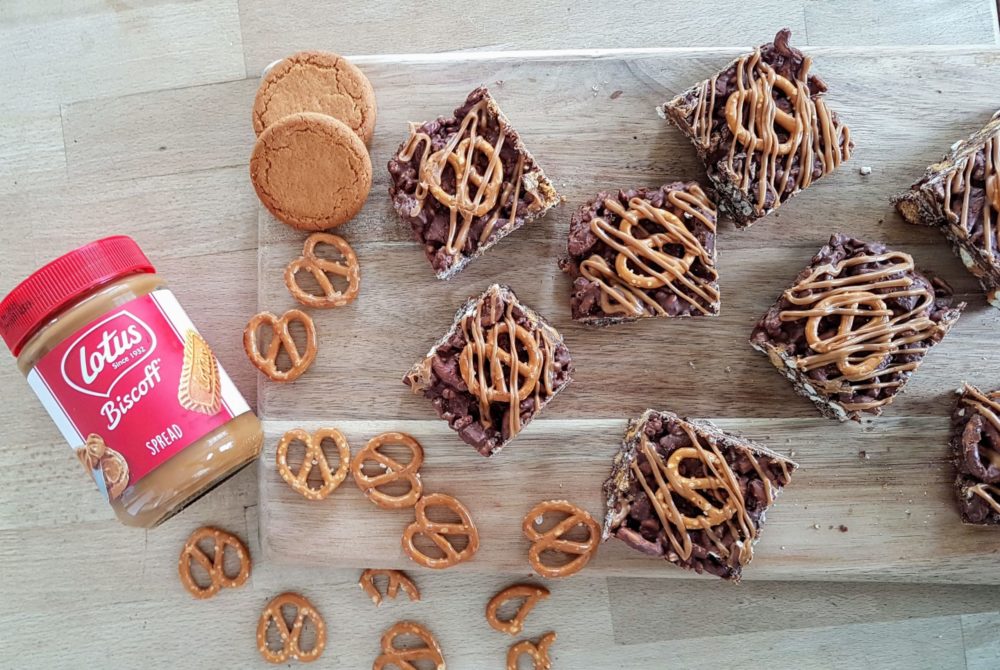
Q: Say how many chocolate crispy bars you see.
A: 8